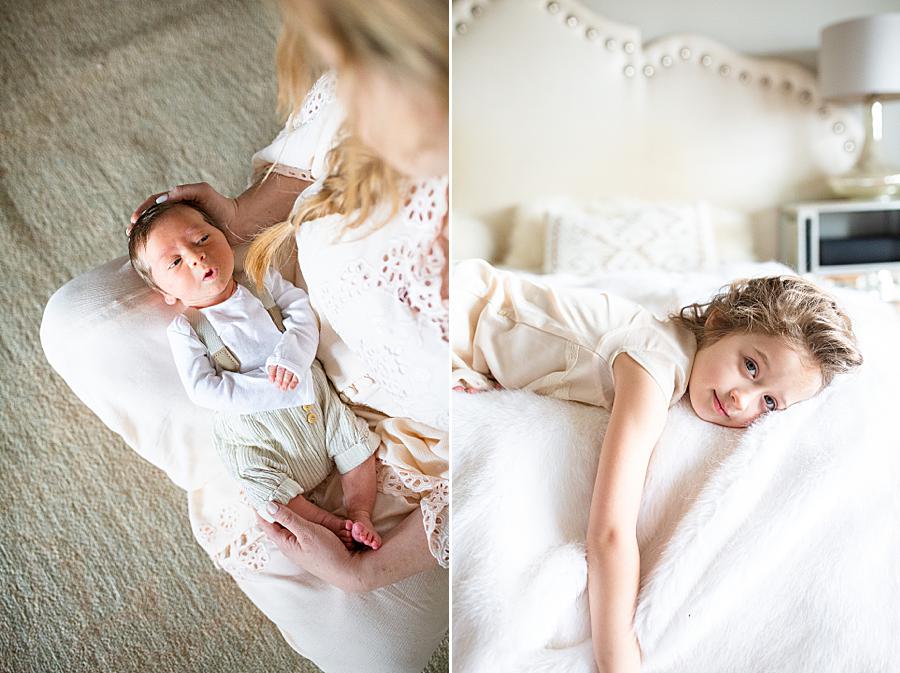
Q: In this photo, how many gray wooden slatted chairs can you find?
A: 0